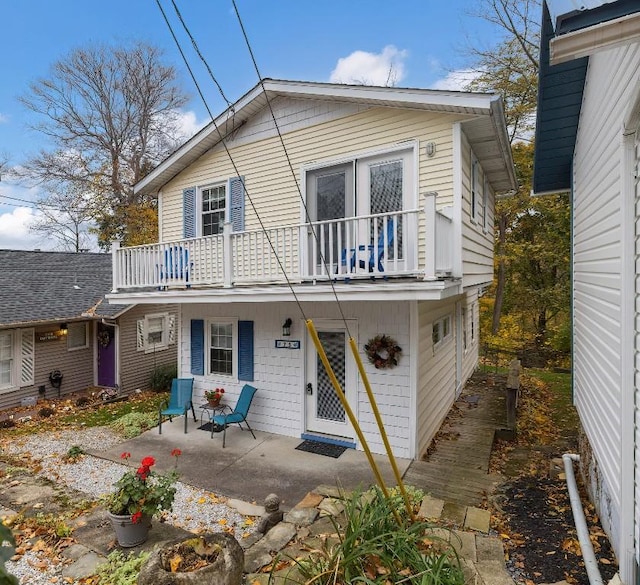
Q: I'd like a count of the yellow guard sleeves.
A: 2